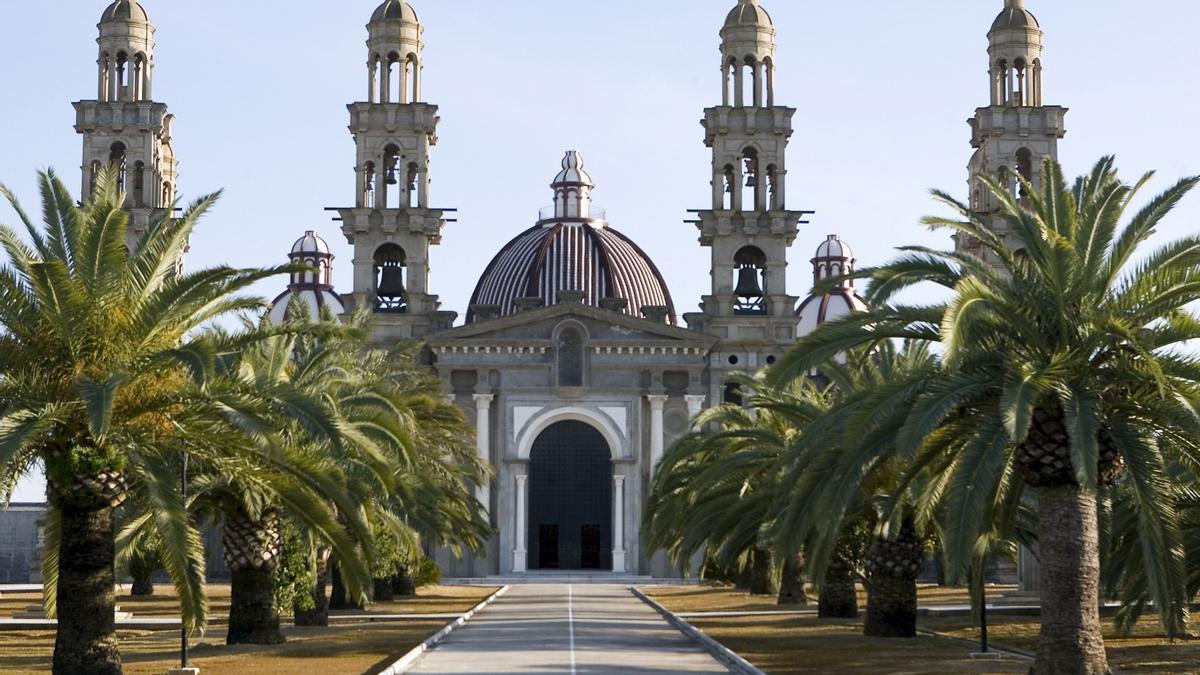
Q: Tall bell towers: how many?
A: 4